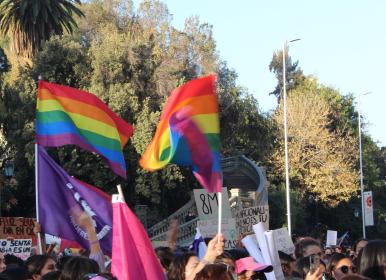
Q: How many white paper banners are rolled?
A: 3